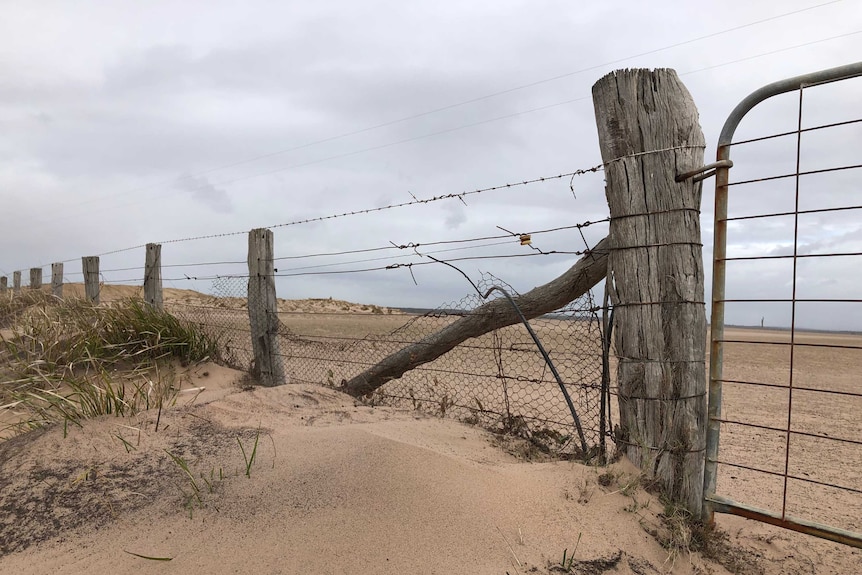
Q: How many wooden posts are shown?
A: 8